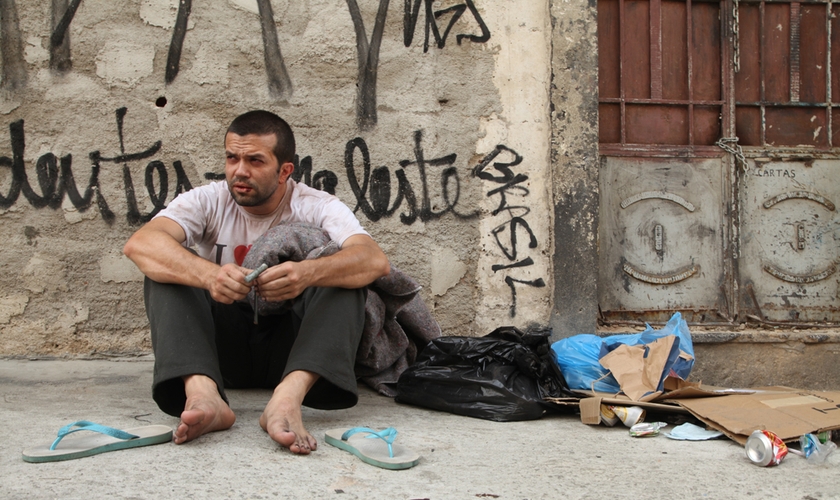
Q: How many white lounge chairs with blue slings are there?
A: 0